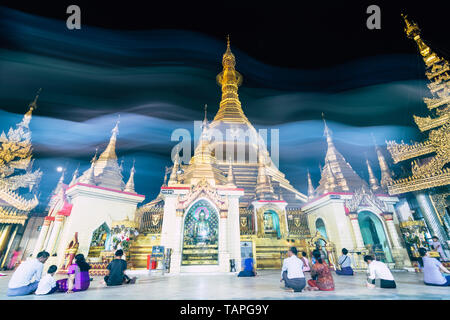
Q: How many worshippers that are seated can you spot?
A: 11